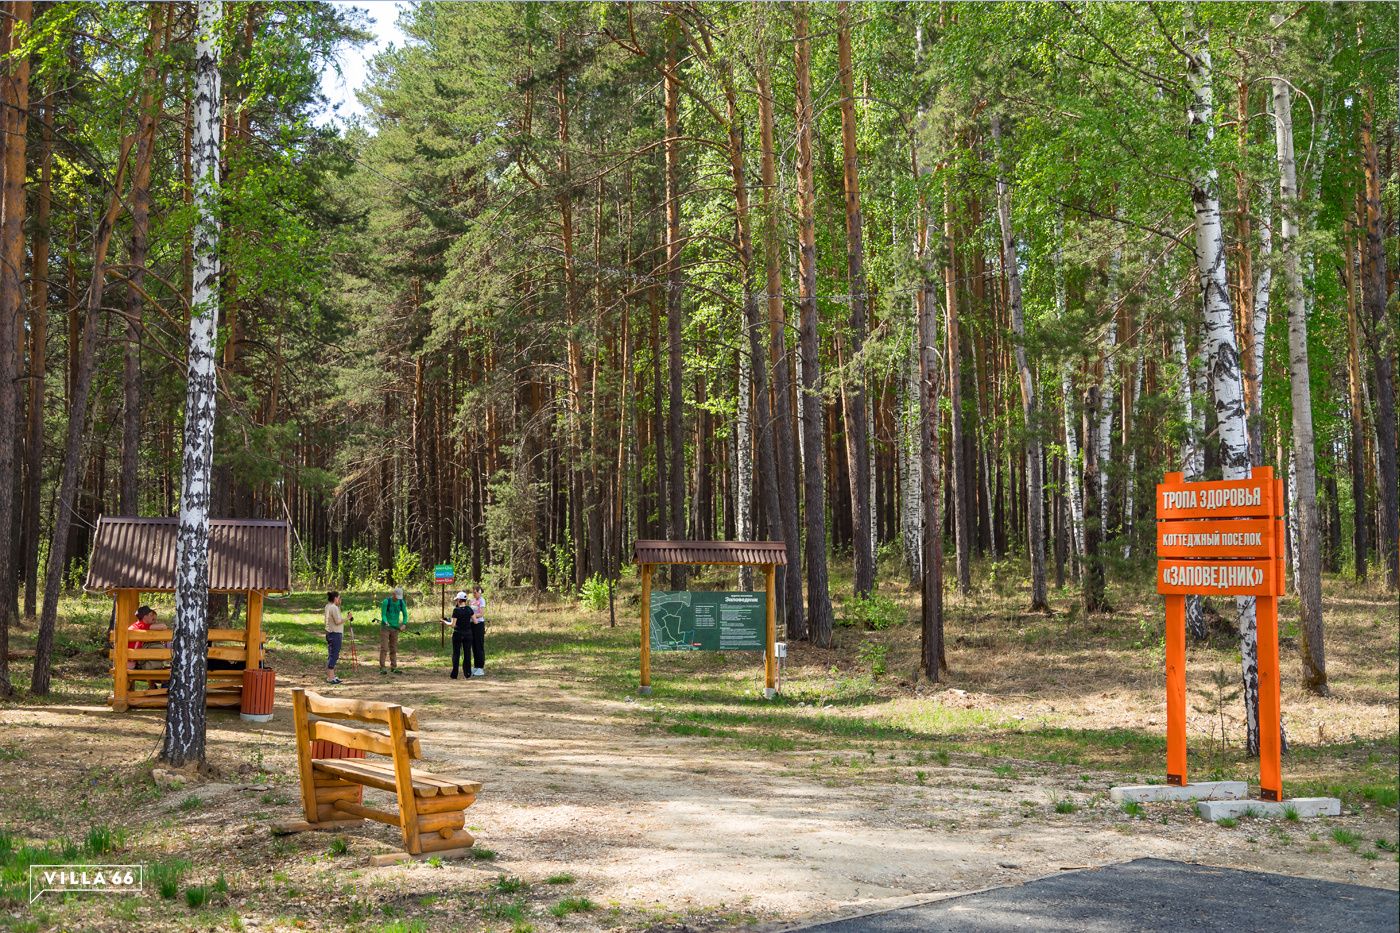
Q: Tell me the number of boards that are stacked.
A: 3